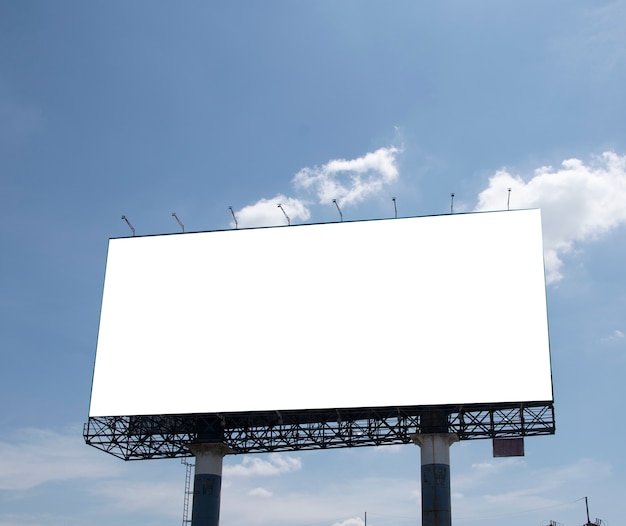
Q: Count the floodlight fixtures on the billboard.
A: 8